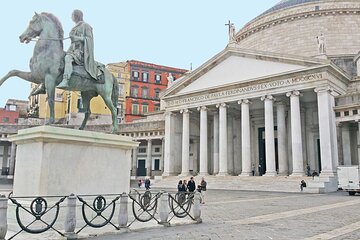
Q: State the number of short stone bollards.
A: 5